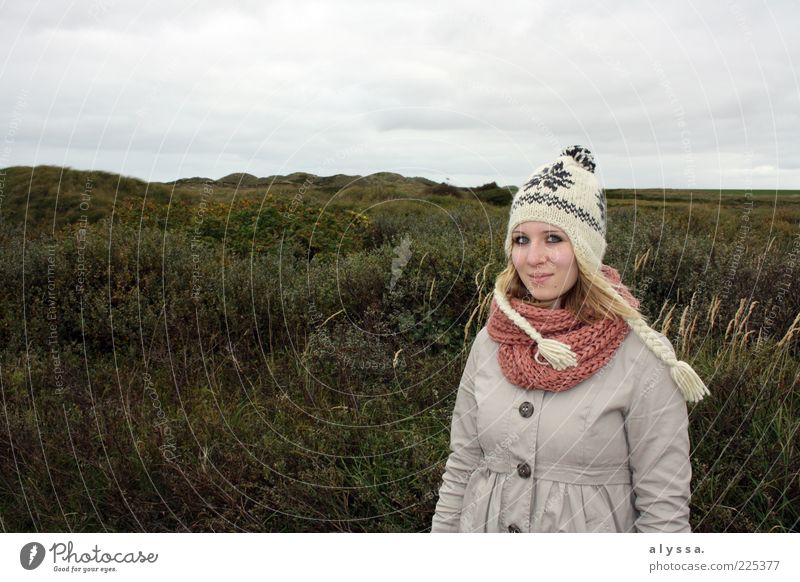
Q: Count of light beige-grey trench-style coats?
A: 1